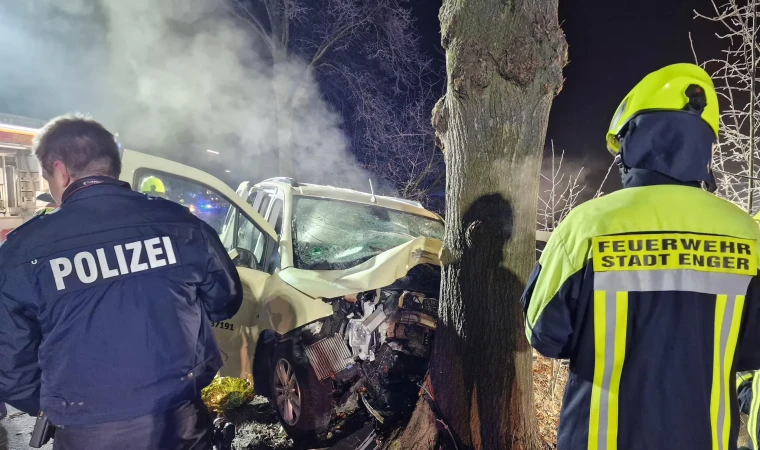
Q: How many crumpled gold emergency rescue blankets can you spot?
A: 1